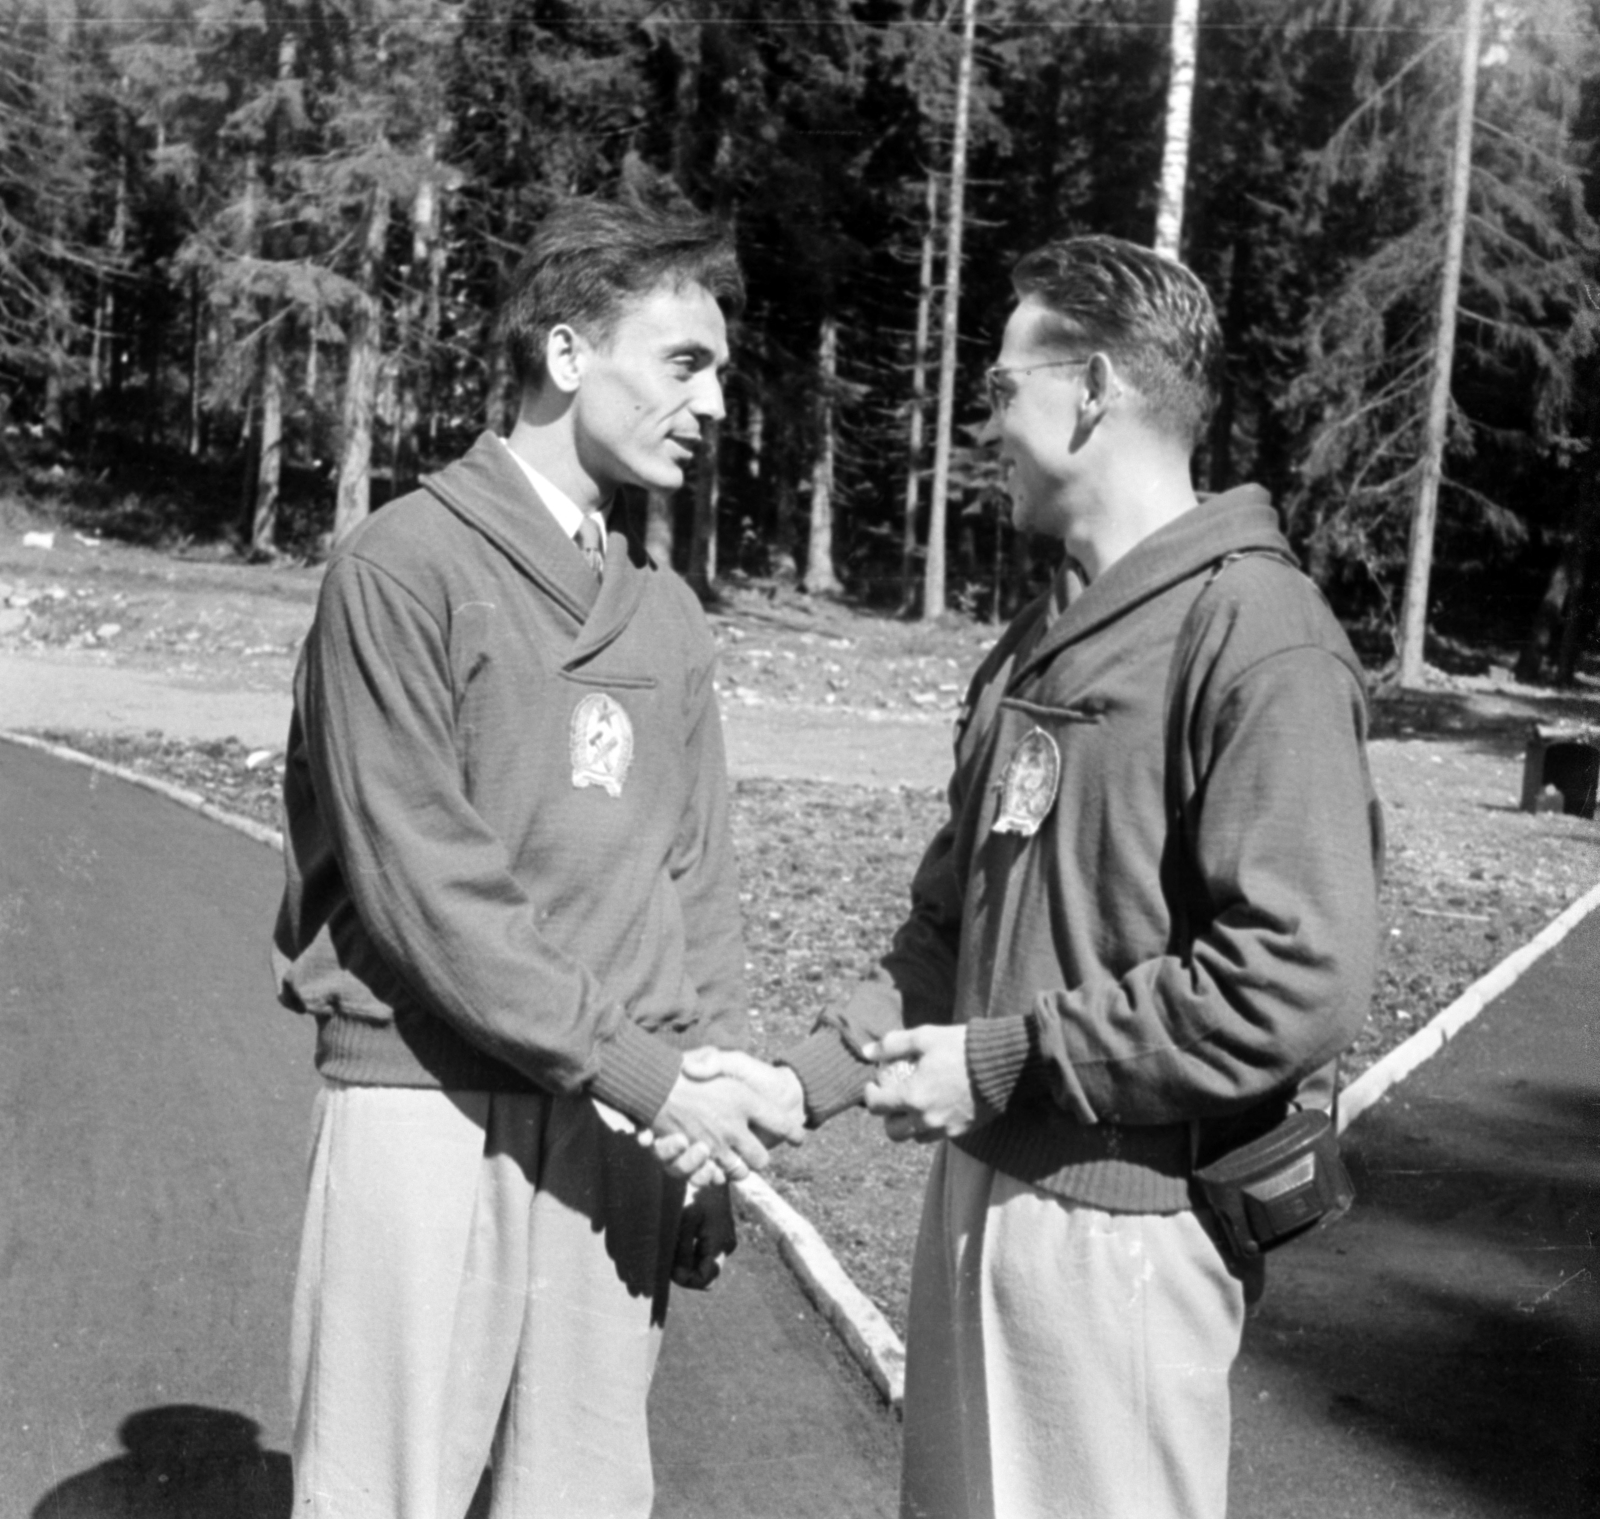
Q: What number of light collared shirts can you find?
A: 1